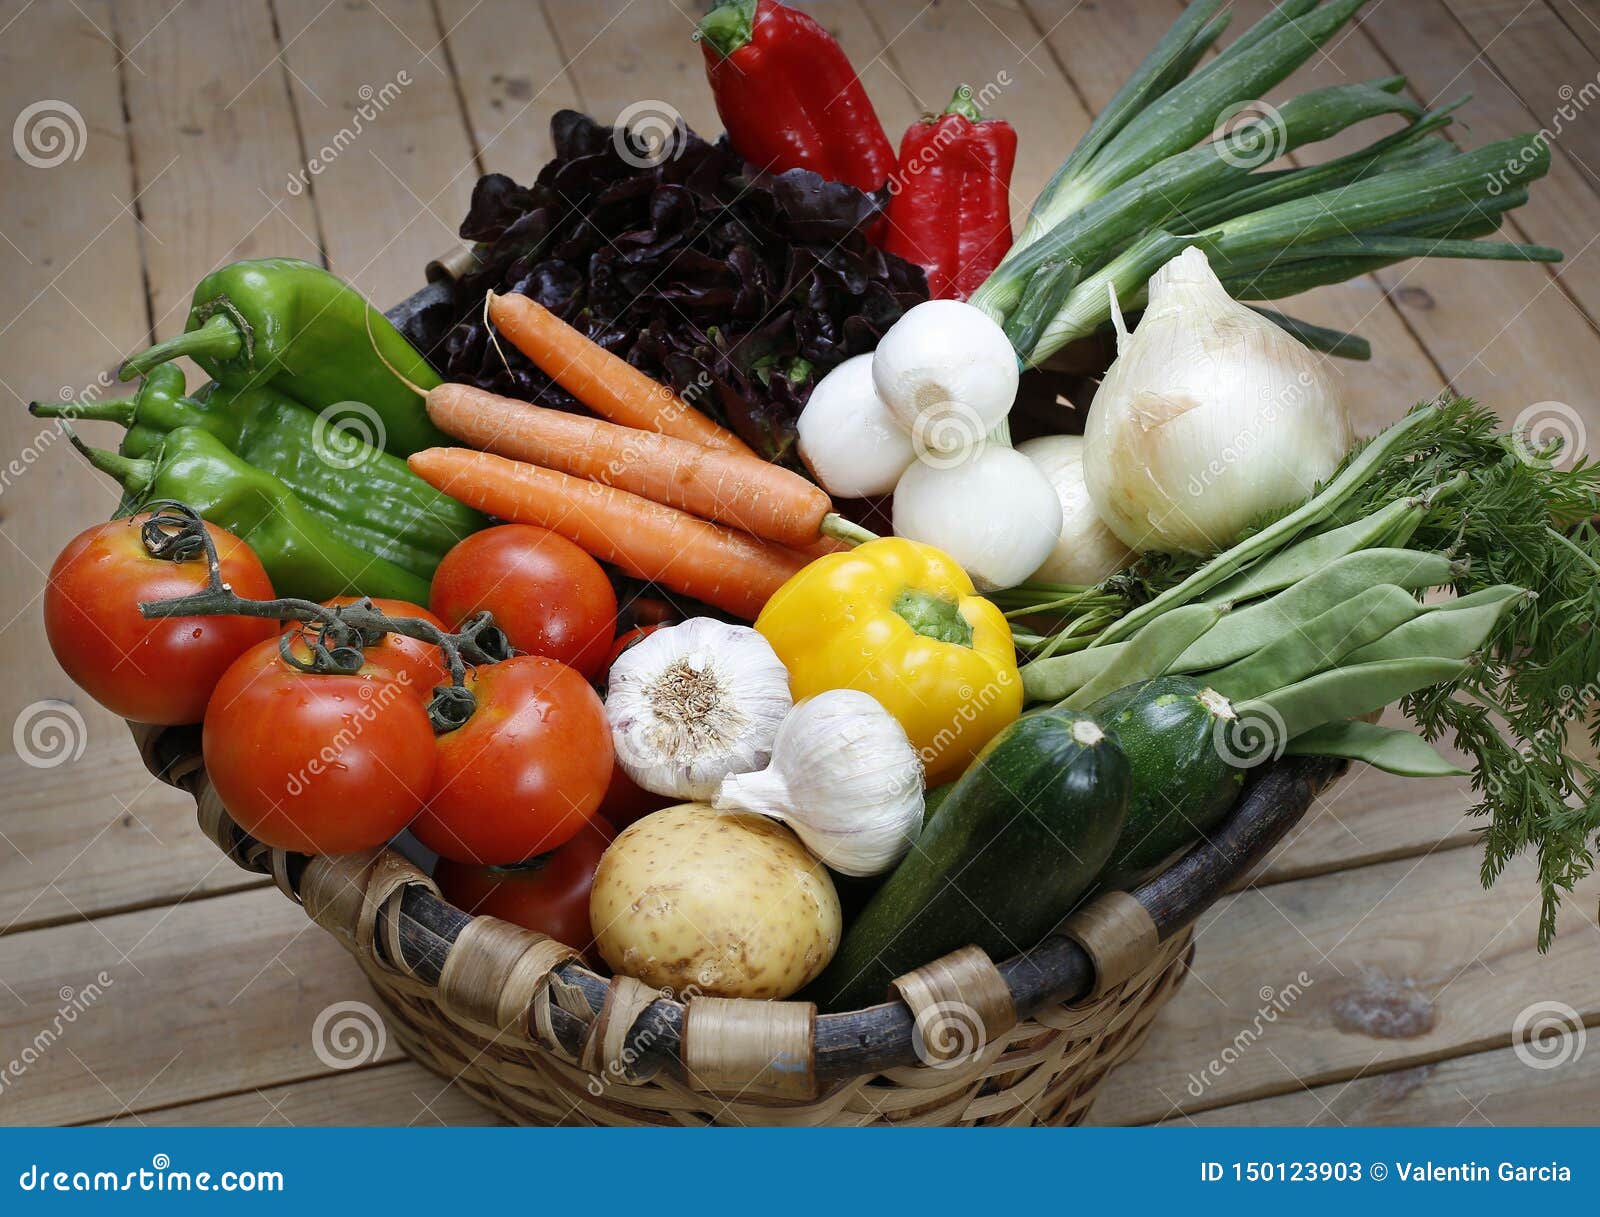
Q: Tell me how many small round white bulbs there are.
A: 3